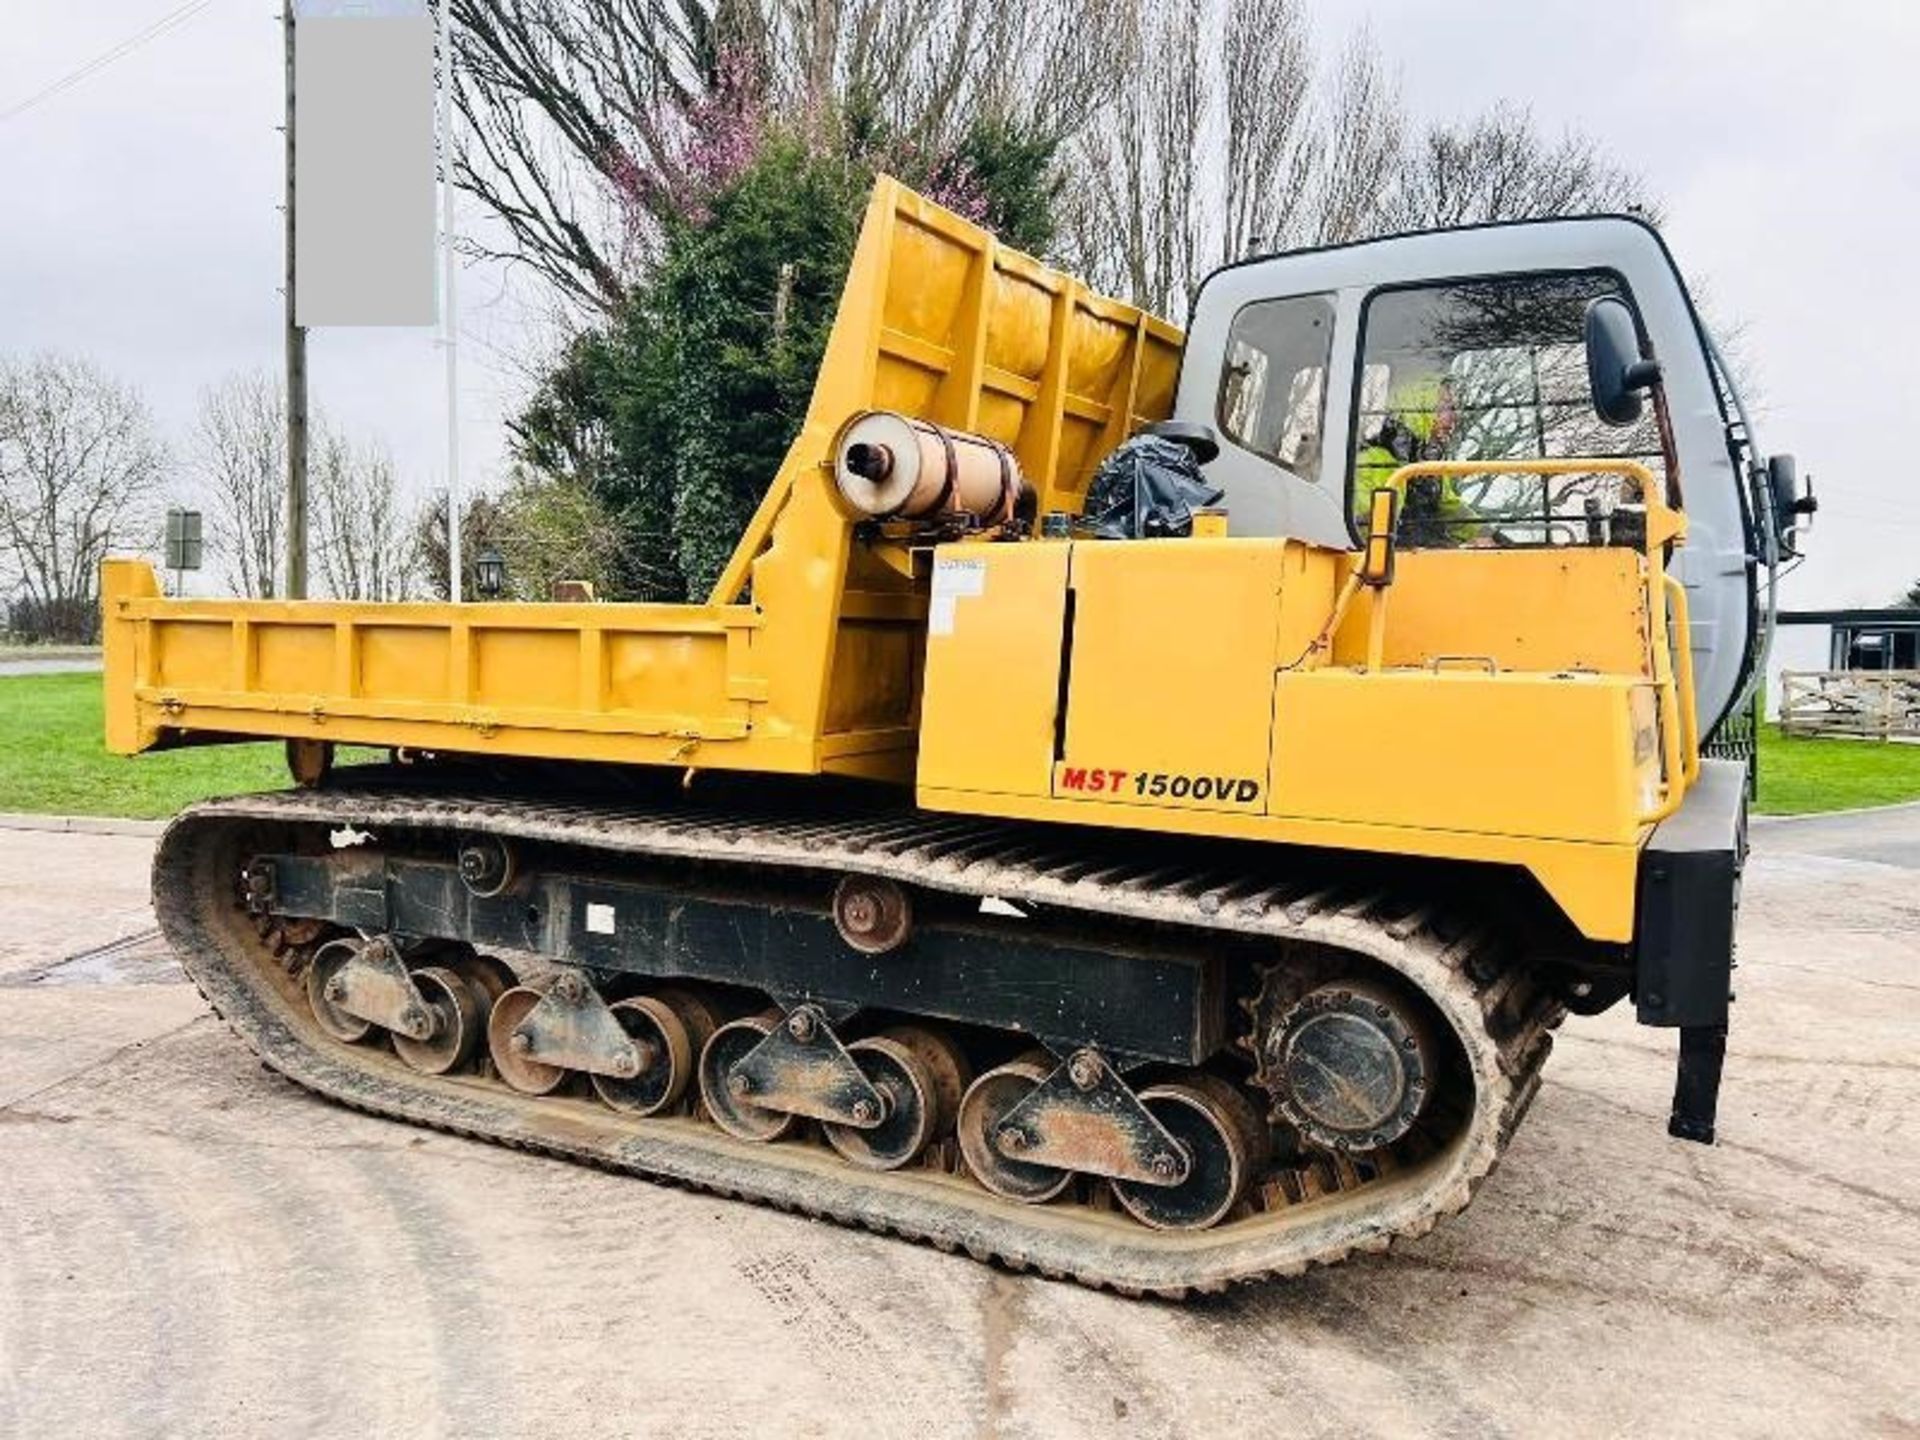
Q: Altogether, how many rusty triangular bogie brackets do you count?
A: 4